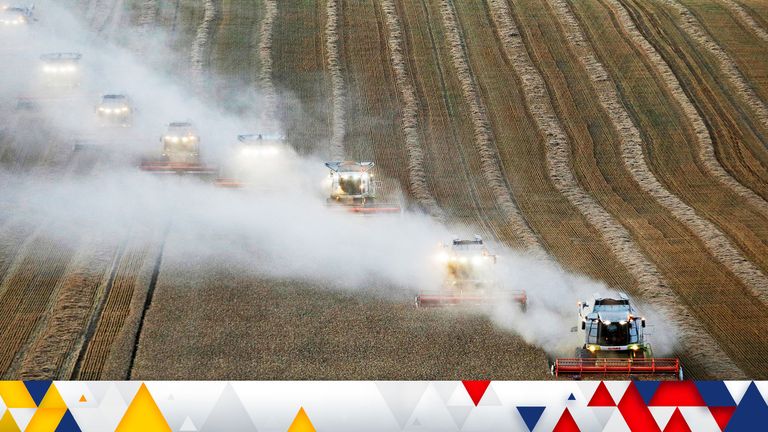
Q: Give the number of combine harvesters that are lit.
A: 8